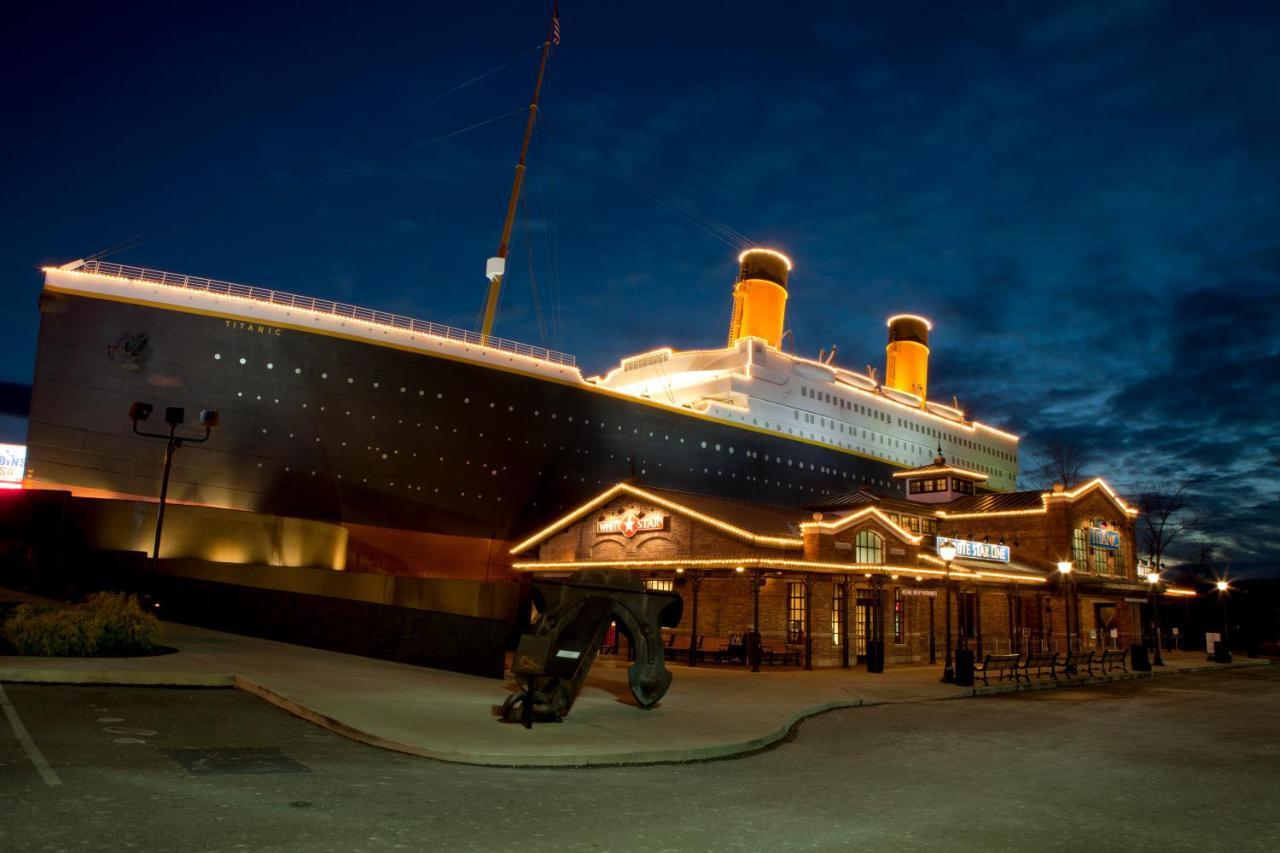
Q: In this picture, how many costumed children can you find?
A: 0